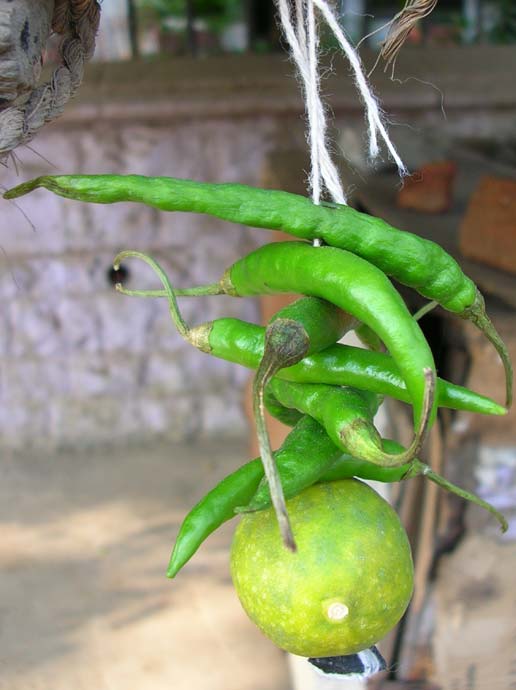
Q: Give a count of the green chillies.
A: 7